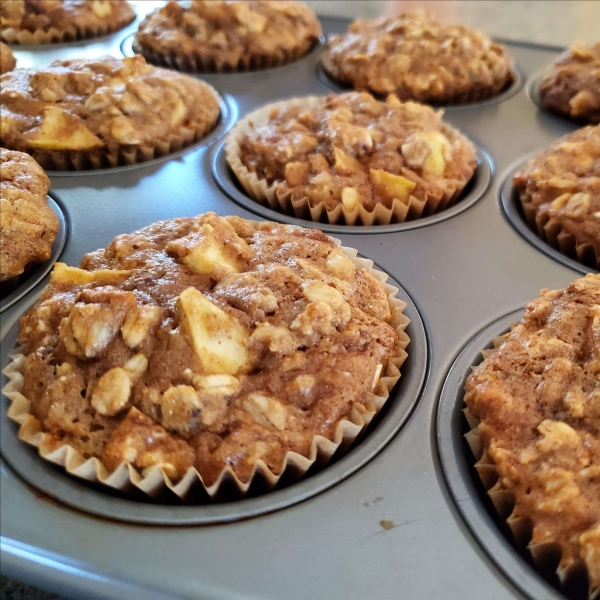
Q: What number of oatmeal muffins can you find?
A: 11